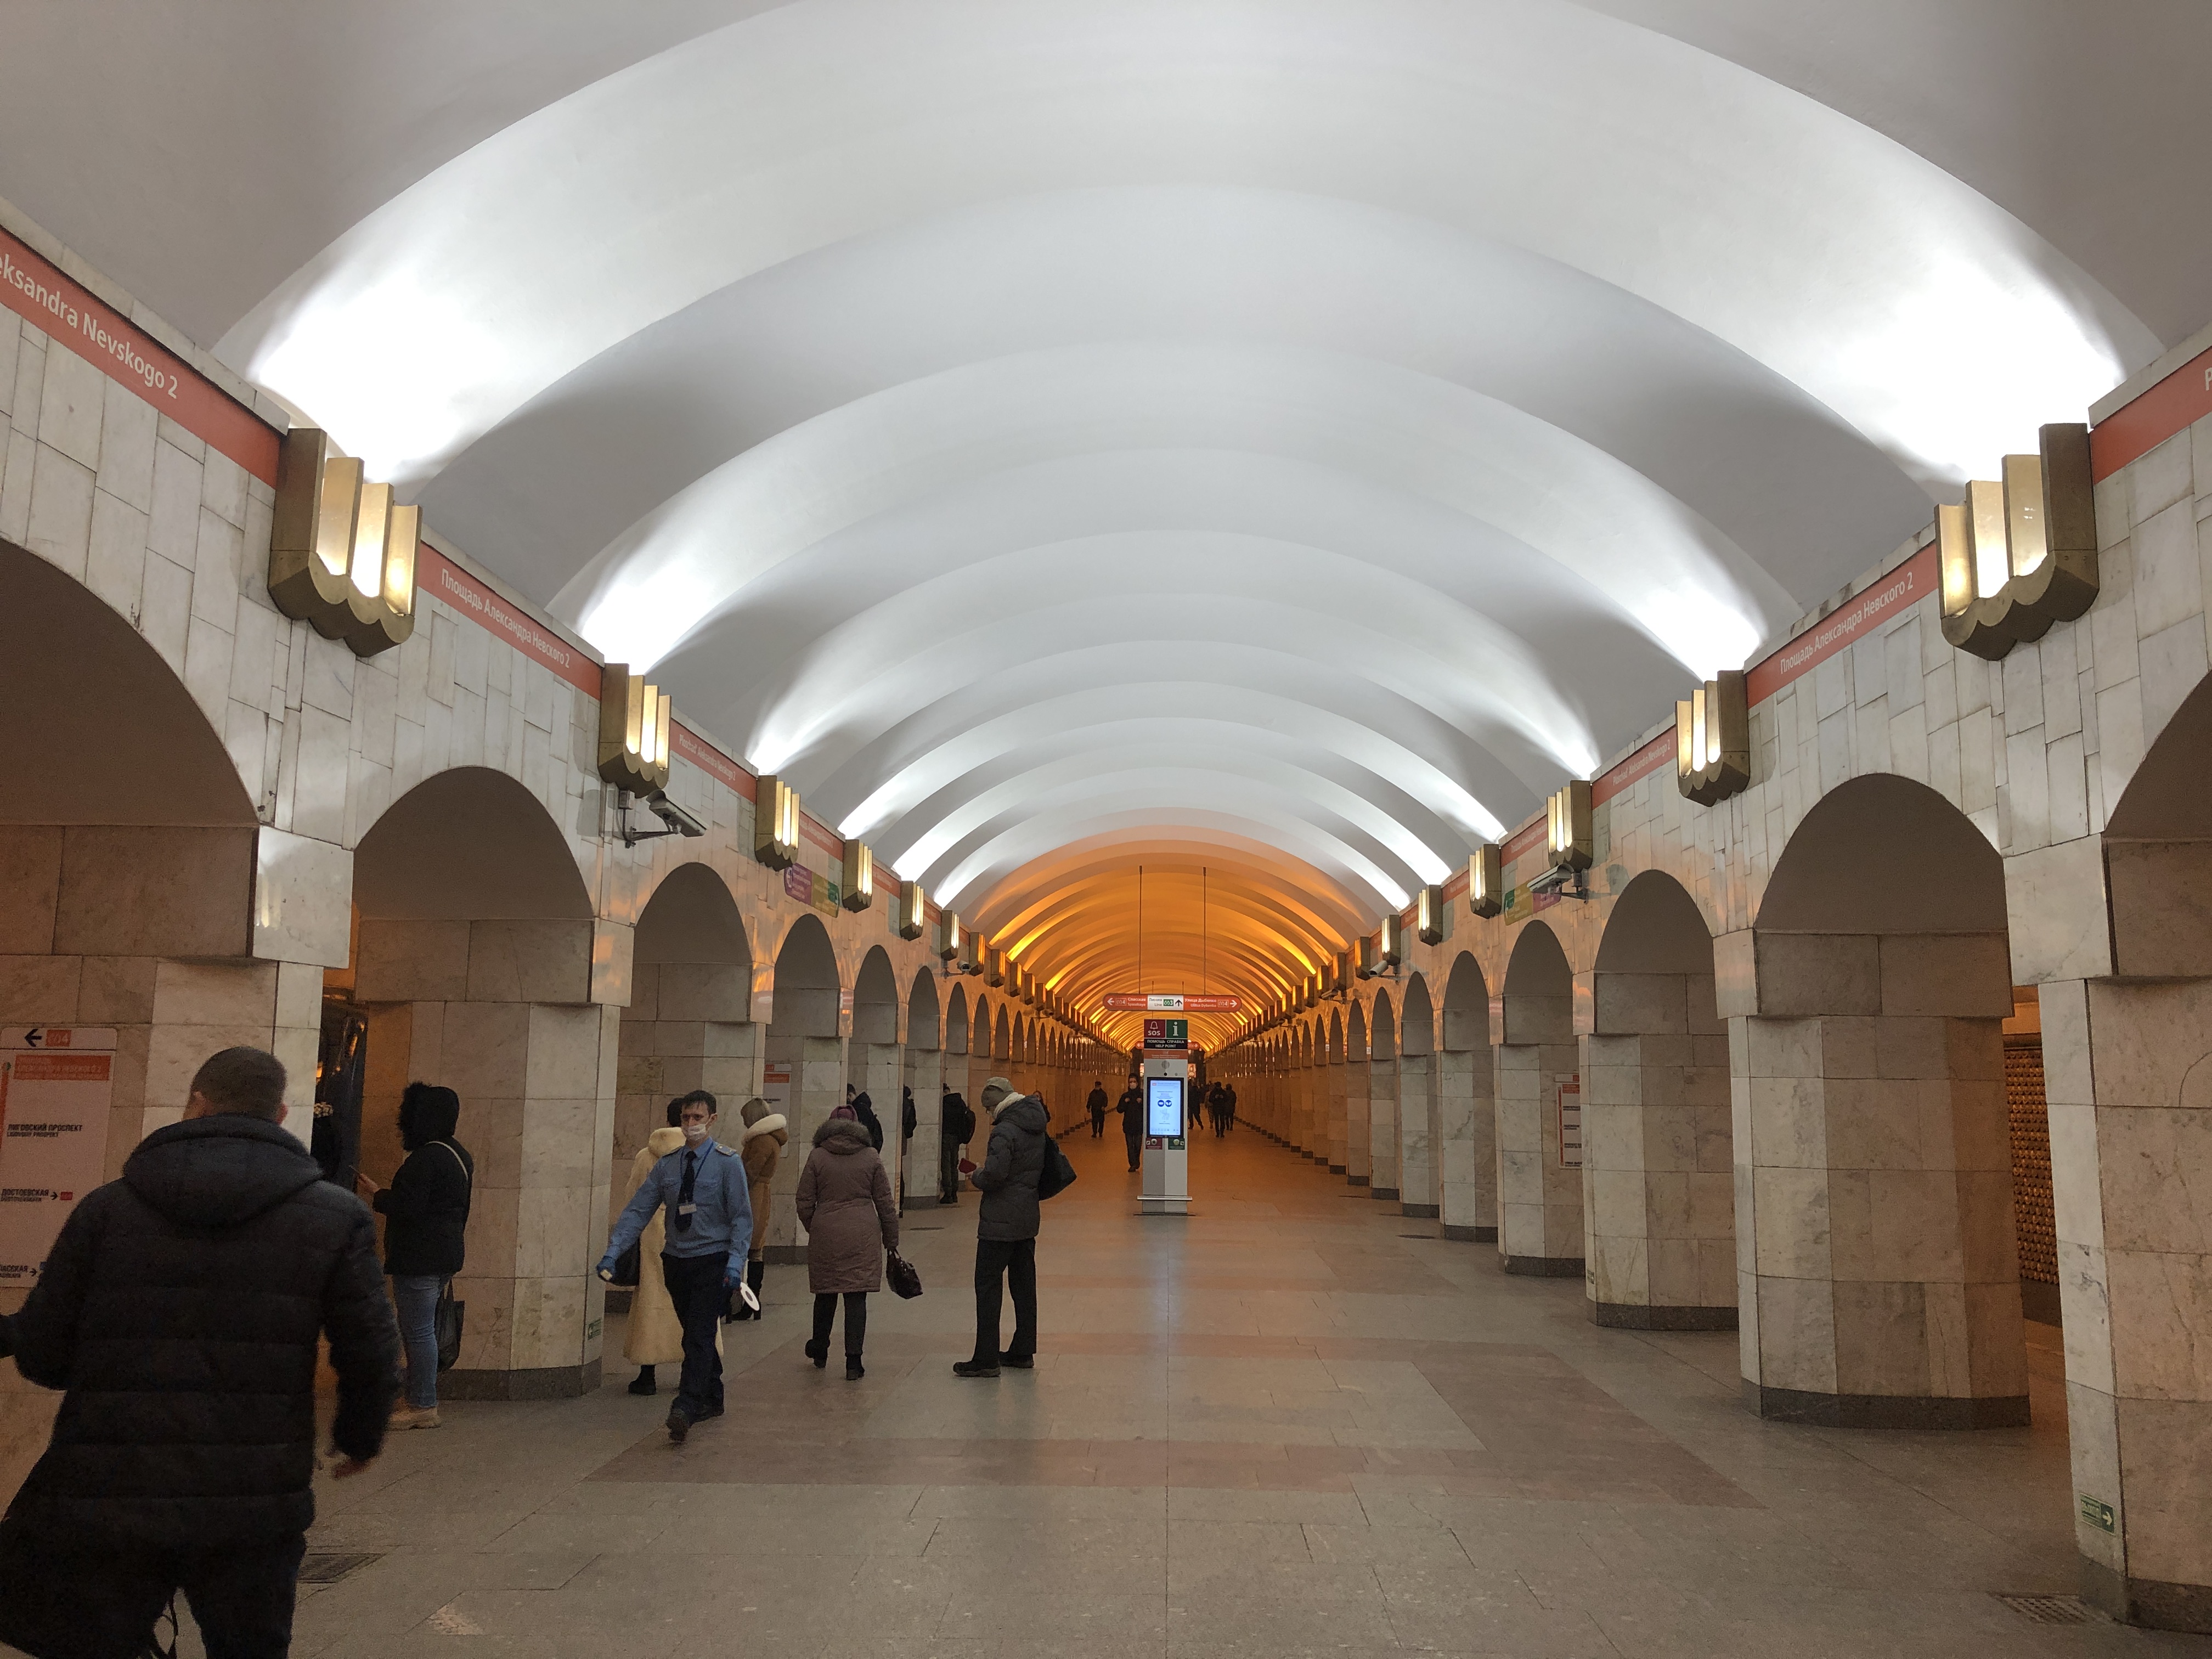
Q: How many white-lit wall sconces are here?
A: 12